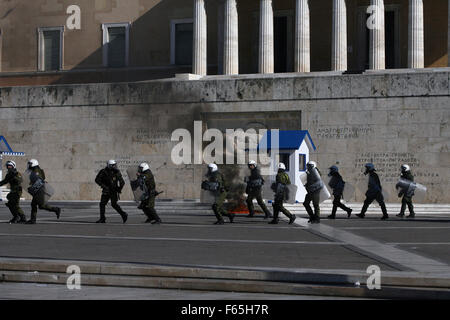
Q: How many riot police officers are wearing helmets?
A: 11